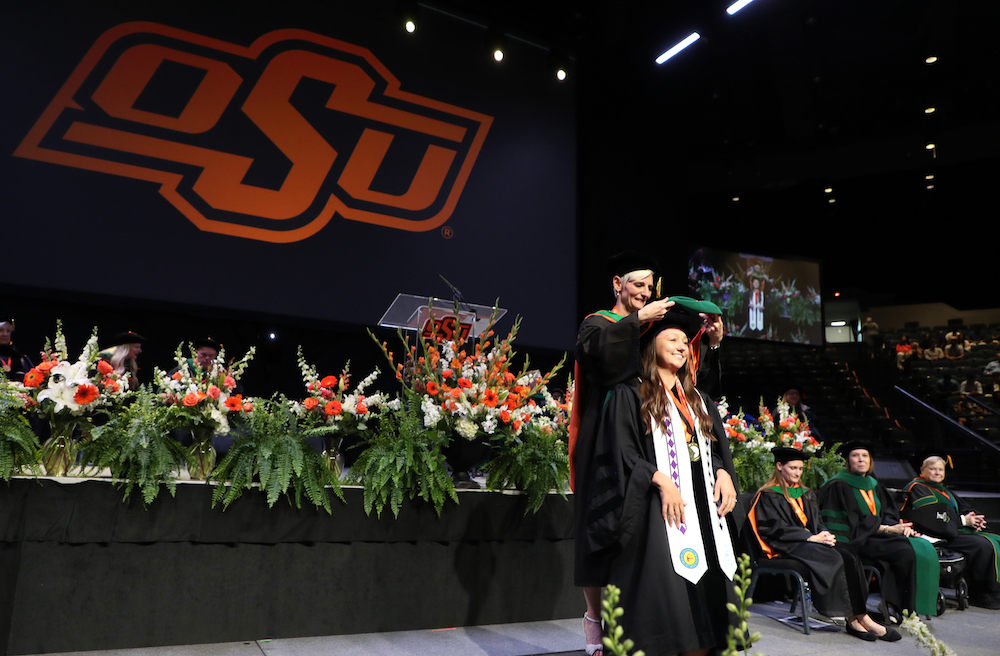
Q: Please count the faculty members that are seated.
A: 3